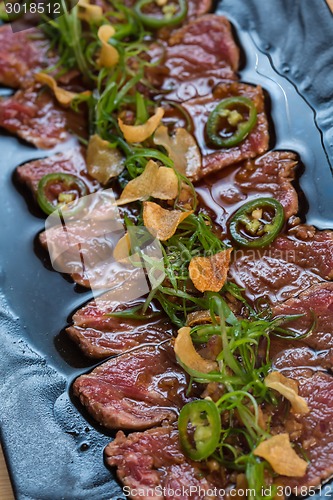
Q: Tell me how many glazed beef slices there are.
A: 14